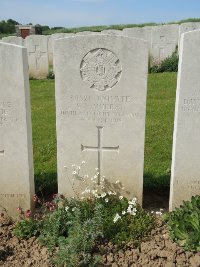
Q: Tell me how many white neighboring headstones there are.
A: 2